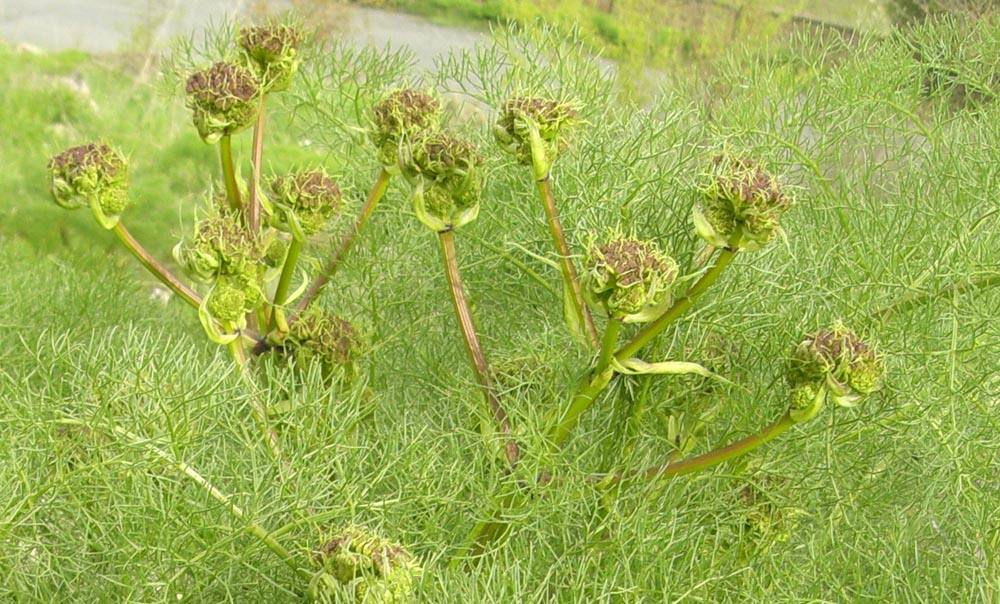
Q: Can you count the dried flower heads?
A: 13